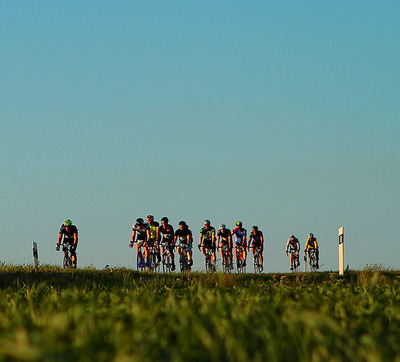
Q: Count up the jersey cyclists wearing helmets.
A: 11